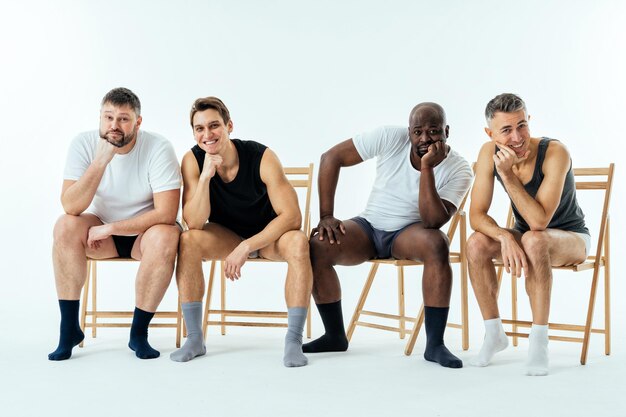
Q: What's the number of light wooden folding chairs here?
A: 4